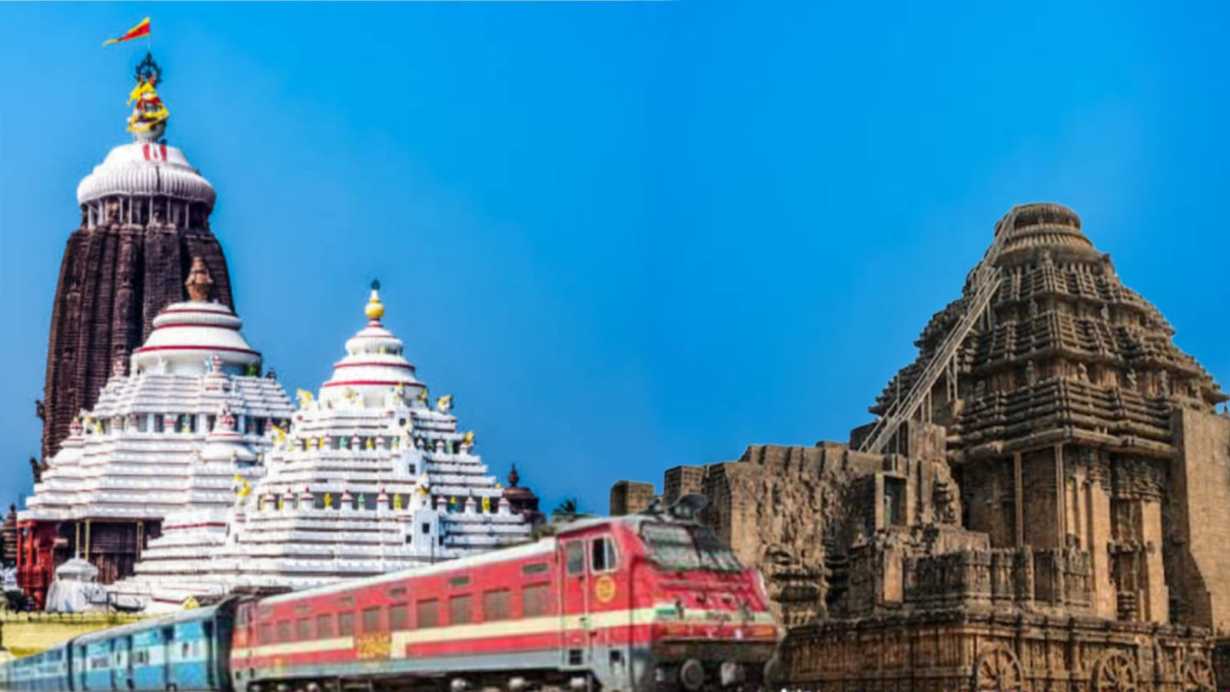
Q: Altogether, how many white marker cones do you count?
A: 0